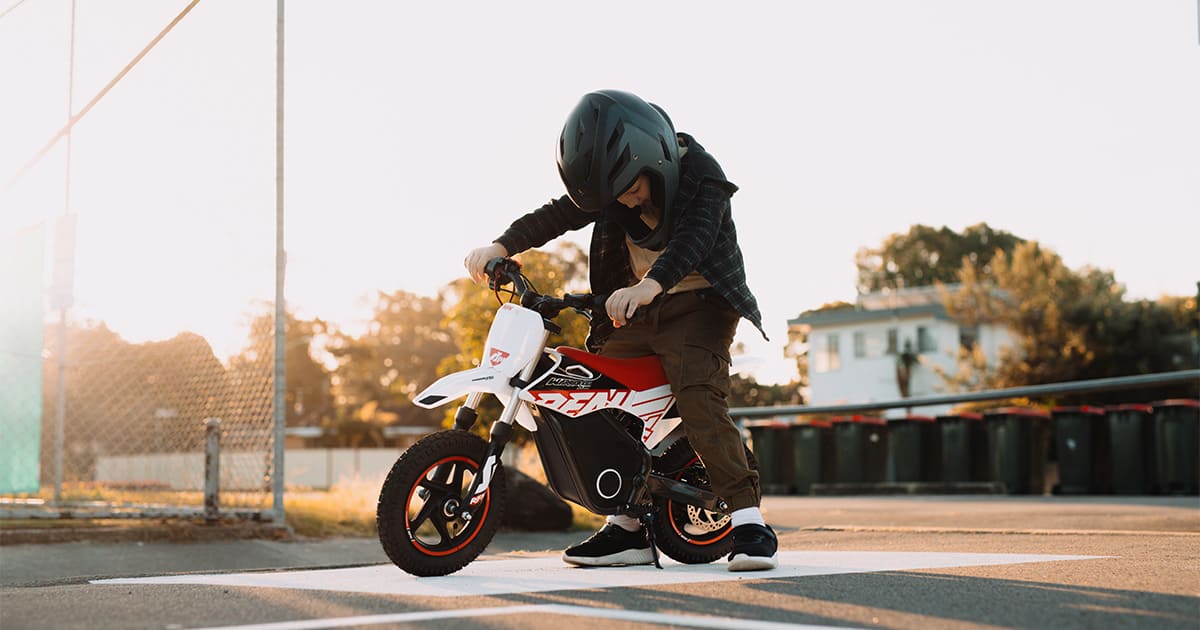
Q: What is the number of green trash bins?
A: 9